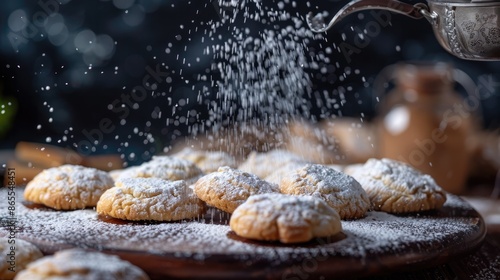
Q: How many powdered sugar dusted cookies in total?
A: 11